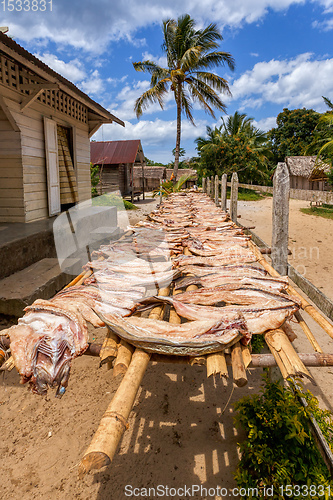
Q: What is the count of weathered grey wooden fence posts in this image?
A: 7